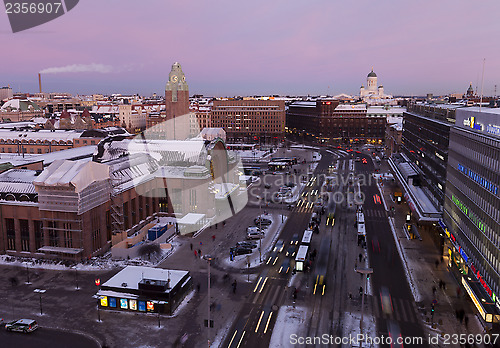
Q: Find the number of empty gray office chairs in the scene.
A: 0